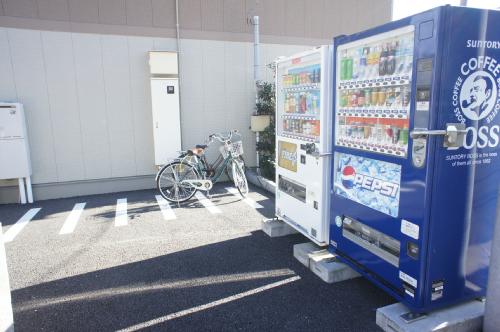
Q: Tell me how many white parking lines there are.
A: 6